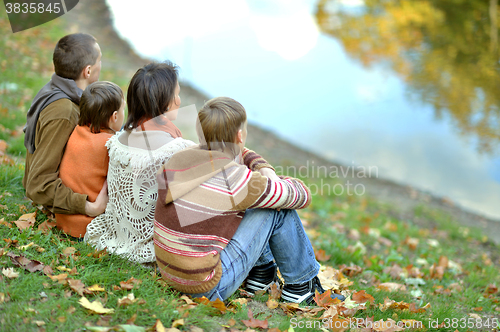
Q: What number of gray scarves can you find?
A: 1